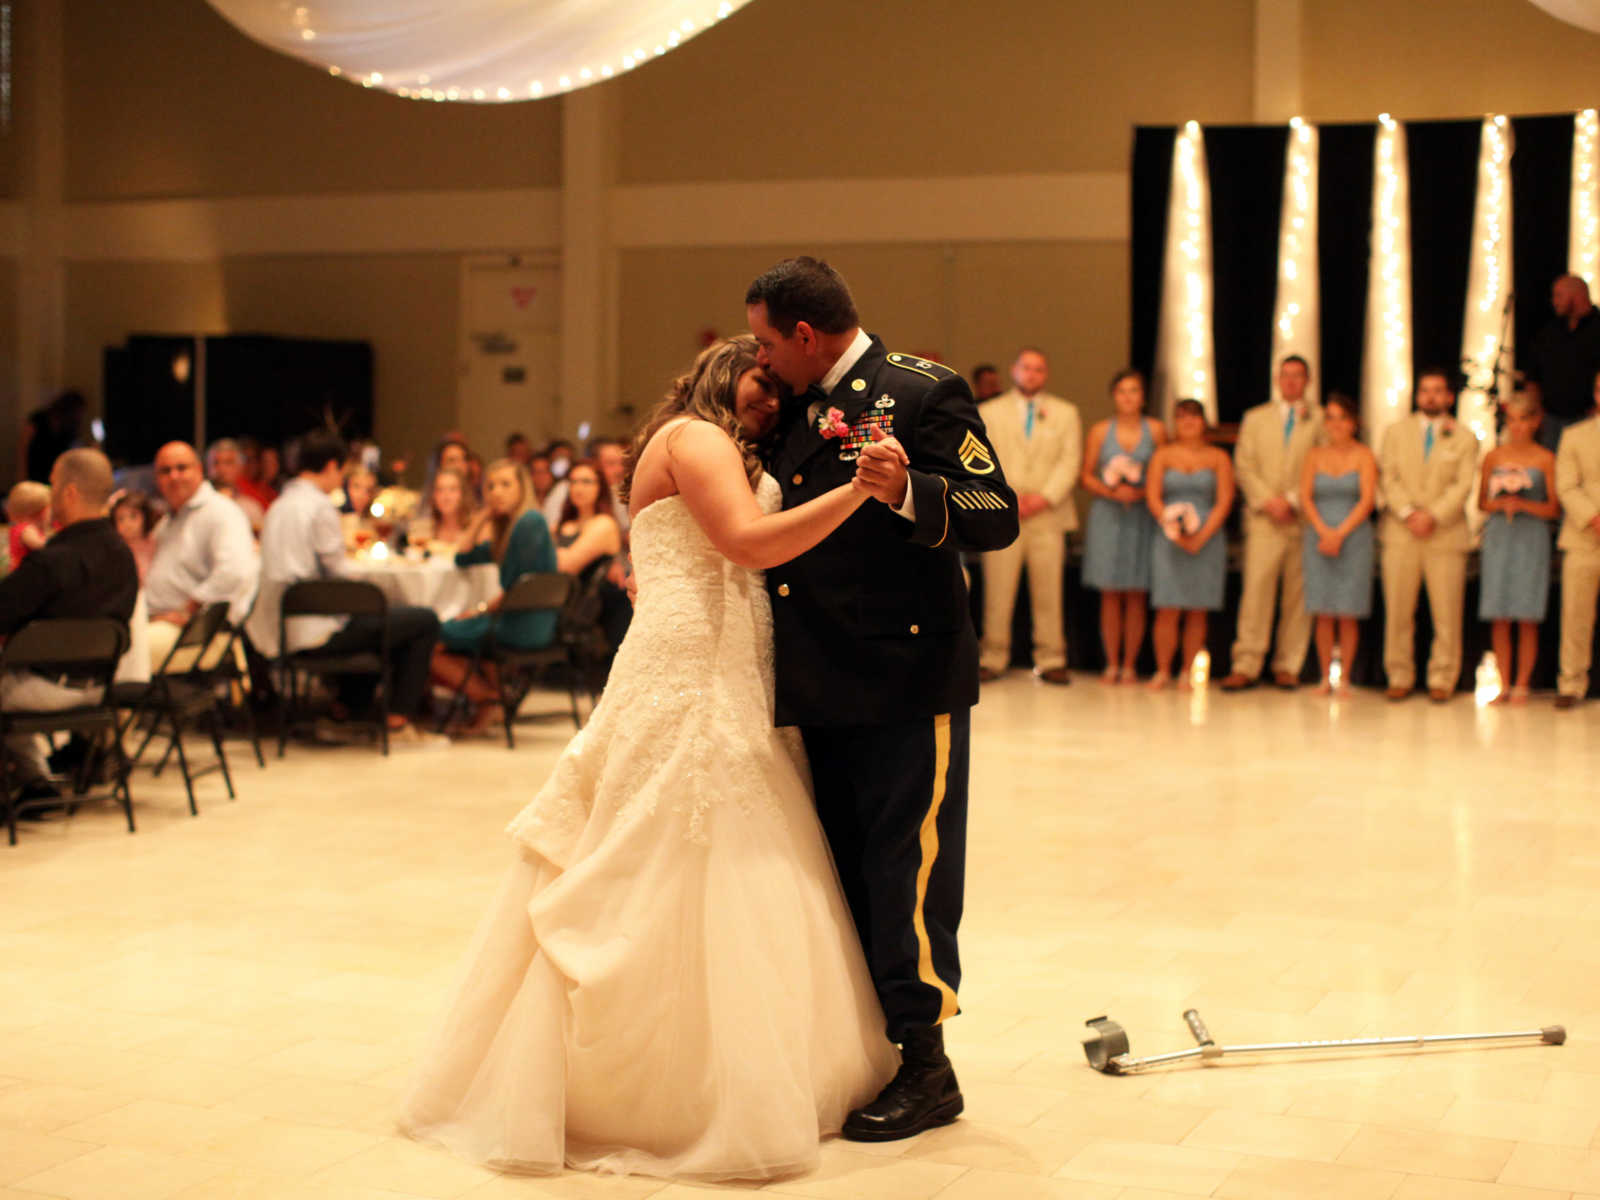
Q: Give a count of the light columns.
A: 5